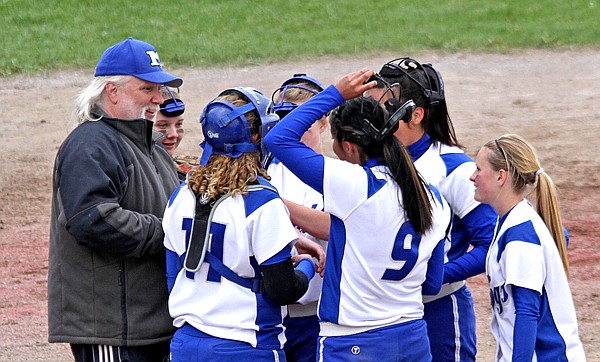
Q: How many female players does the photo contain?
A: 6